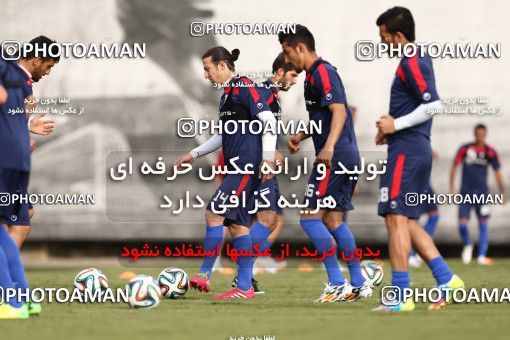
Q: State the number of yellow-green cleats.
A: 4